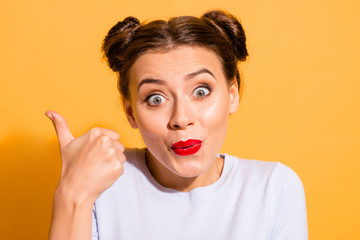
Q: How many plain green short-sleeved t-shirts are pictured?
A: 0